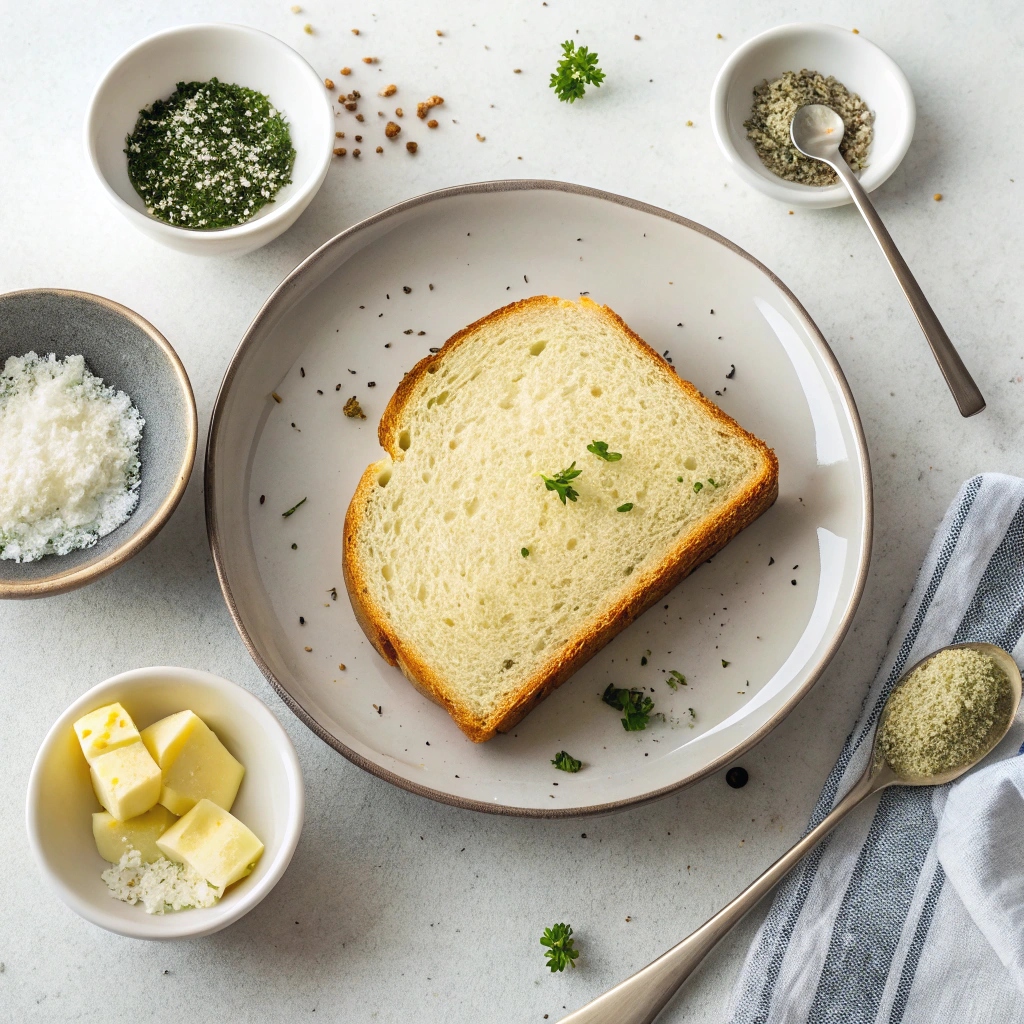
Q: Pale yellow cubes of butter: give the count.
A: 5